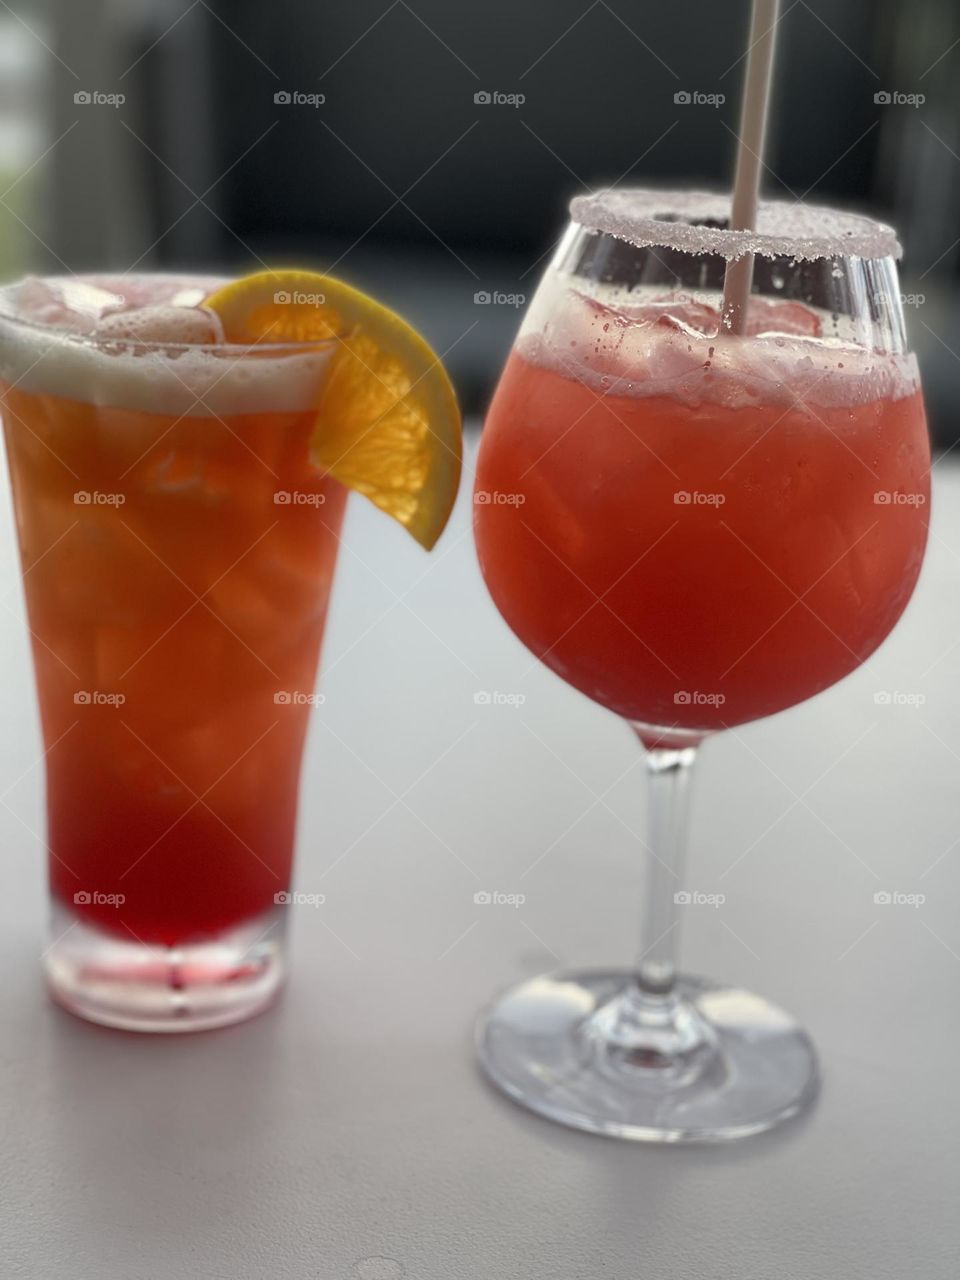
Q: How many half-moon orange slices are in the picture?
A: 1